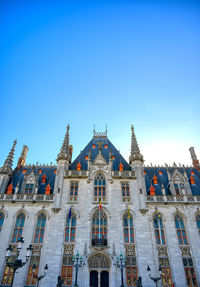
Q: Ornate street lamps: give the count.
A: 5